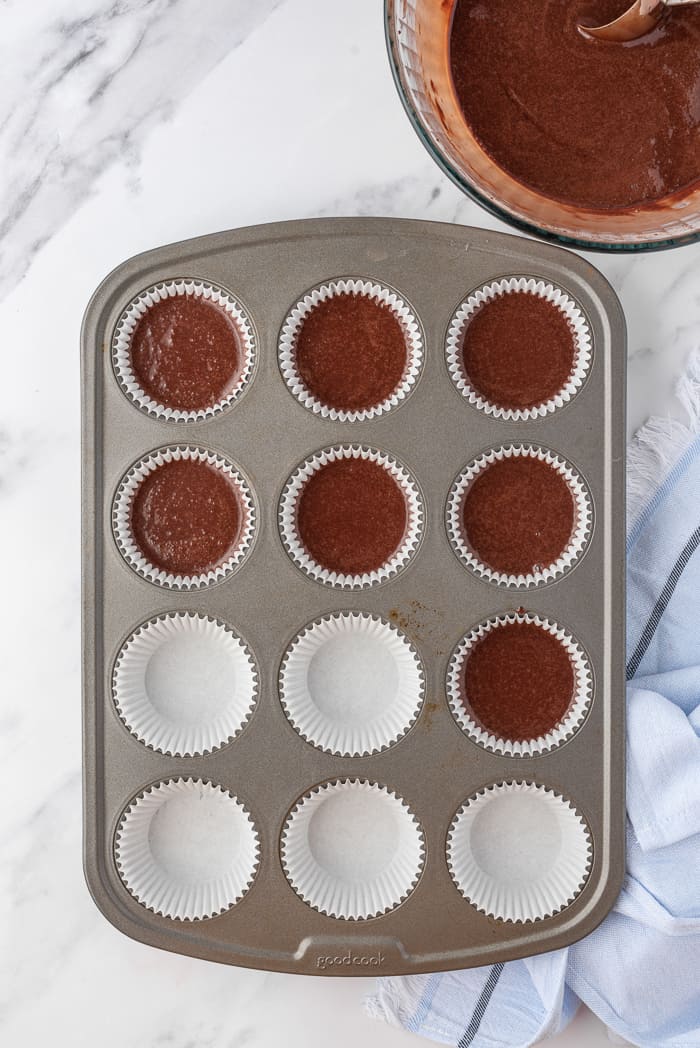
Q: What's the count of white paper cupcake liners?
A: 12